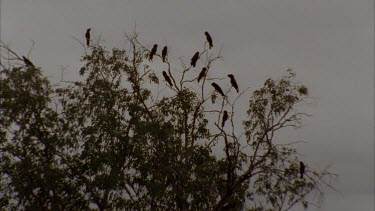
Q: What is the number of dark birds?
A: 12